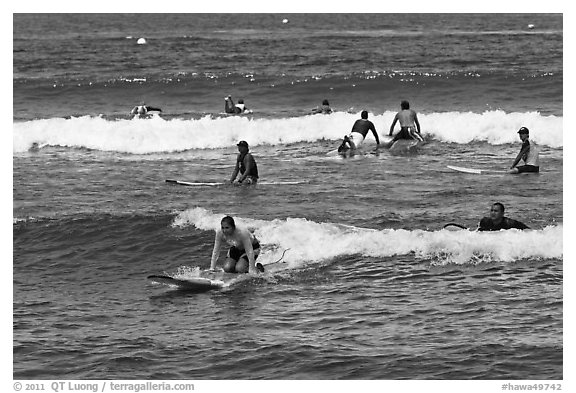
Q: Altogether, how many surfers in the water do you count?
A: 9